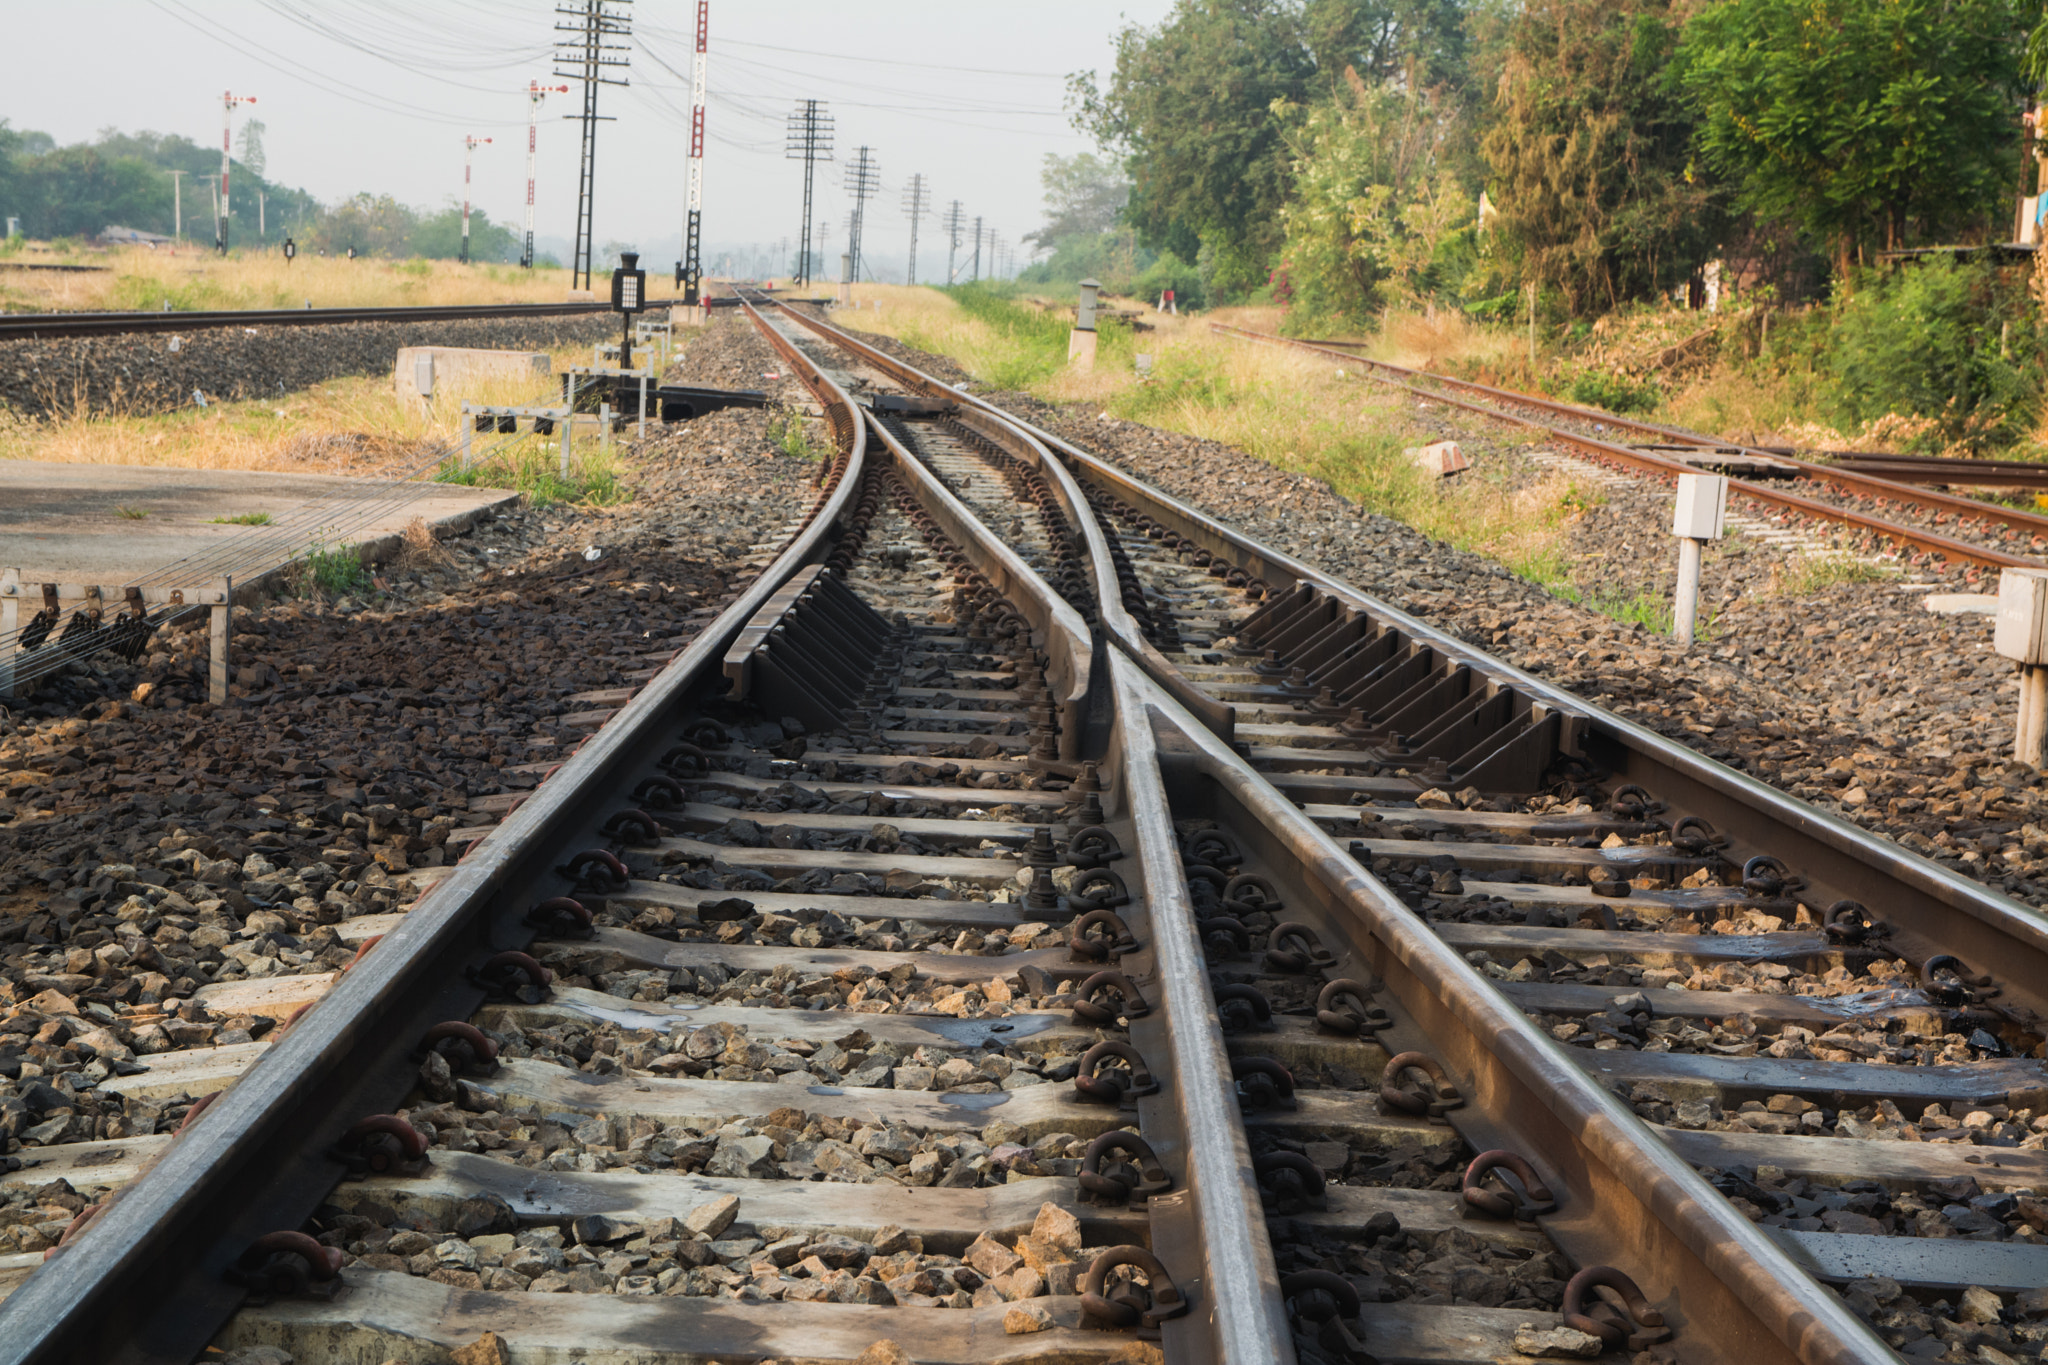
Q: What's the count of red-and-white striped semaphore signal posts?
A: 4